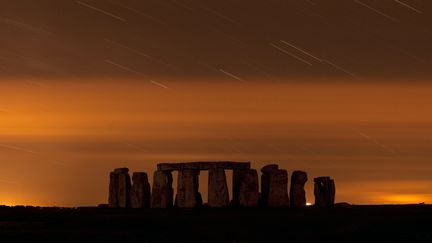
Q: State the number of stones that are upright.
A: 9